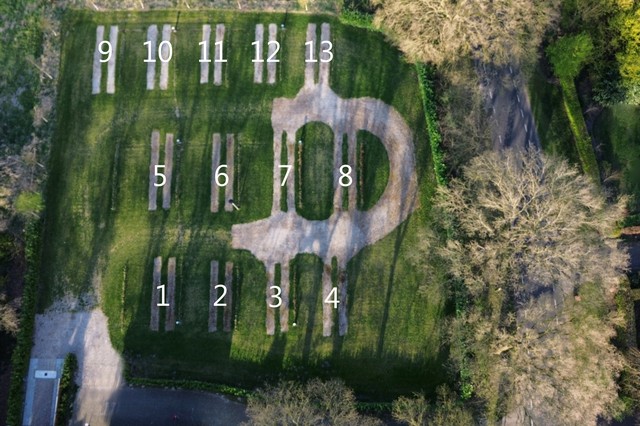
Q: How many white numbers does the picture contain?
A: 13